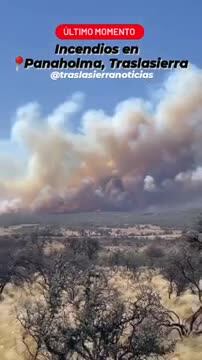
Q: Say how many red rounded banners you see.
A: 1